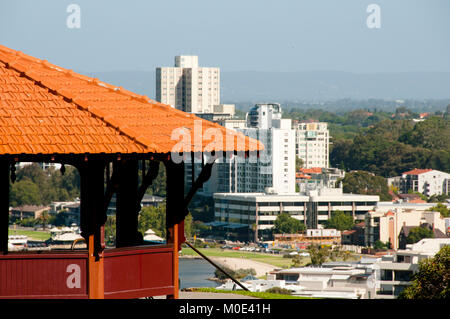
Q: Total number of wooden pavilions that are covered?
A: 1